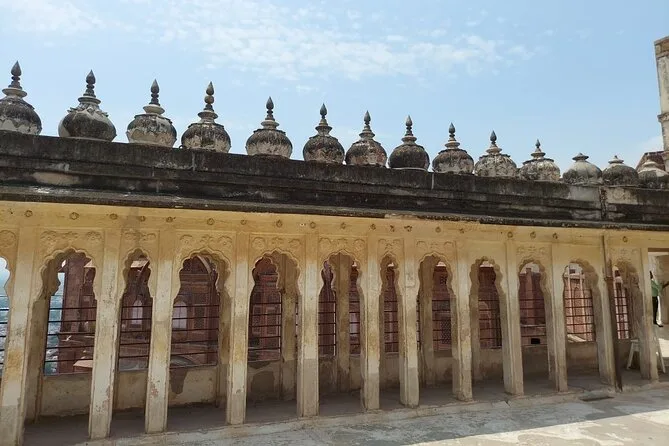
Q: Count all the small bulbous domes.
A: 14